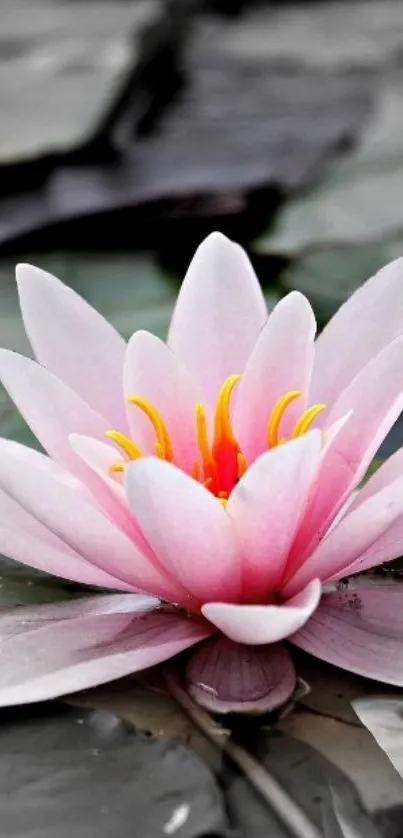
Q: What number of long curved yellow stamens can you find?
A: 6